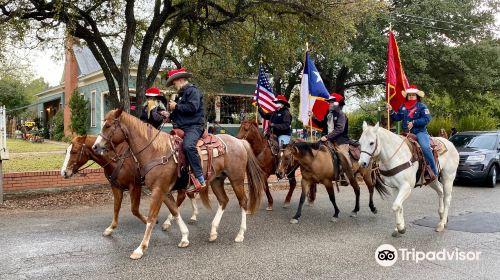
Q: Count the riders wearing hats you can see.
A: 5